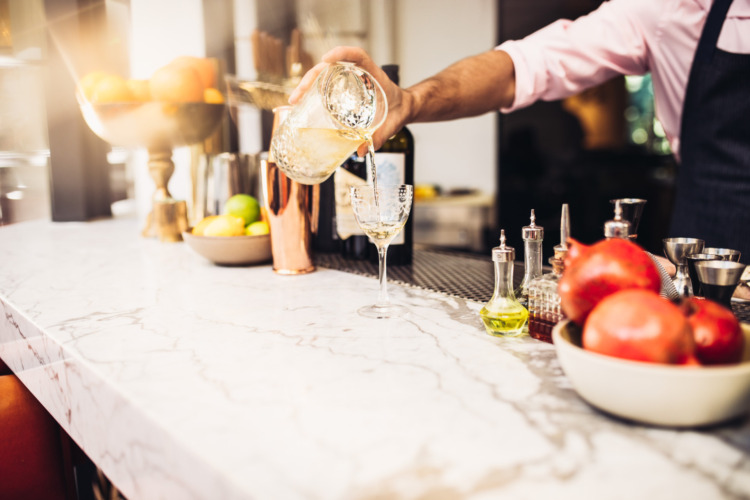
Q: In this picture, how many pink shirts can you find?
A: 1